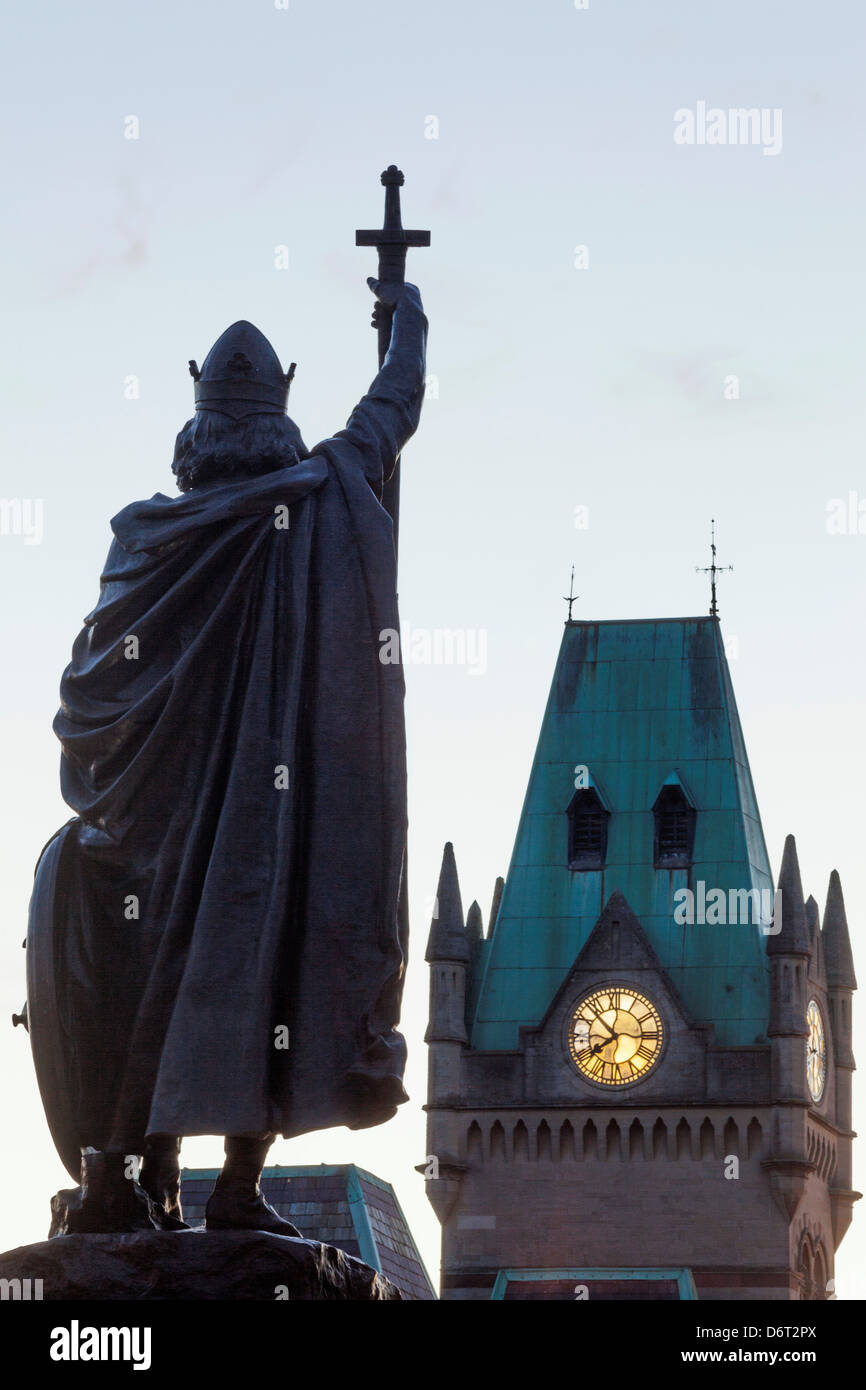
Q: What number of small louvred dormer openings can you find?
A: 2